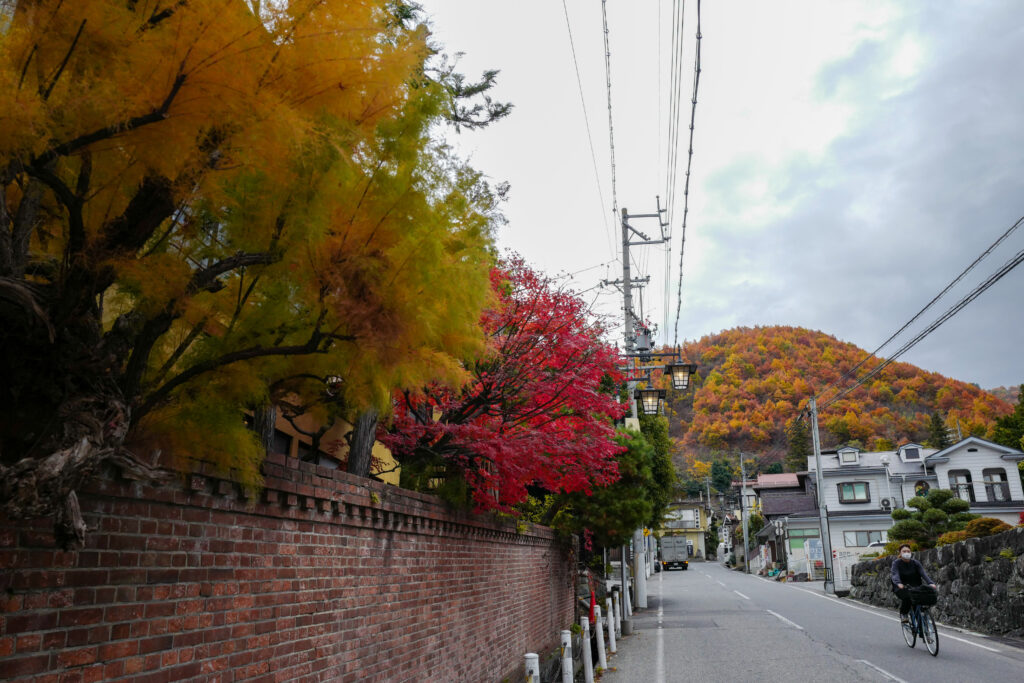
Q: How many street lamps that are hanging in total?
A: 2